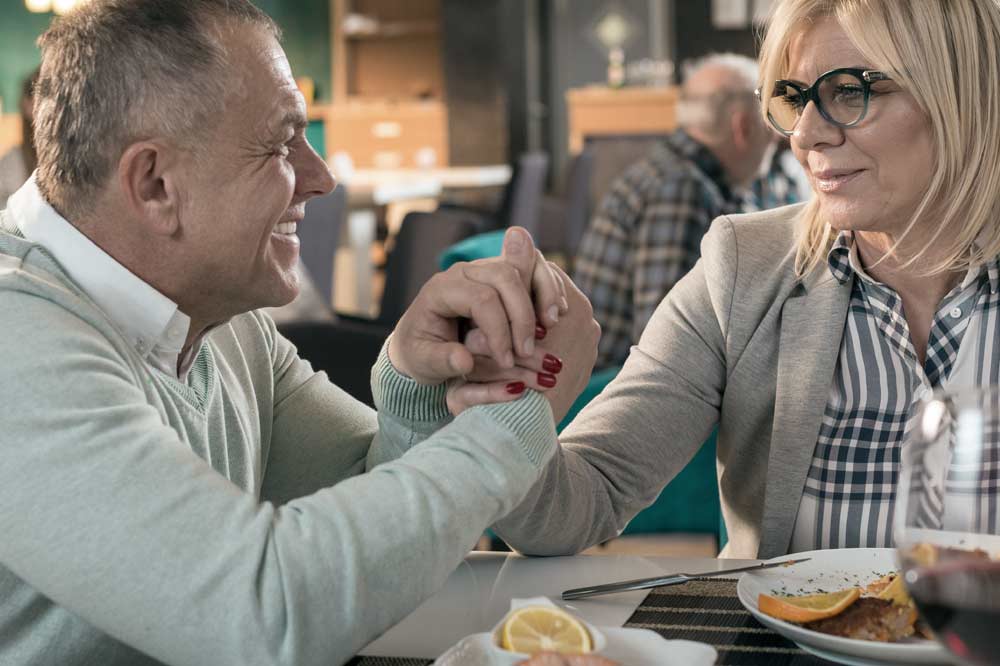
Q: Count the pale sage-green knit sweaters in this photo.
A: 1